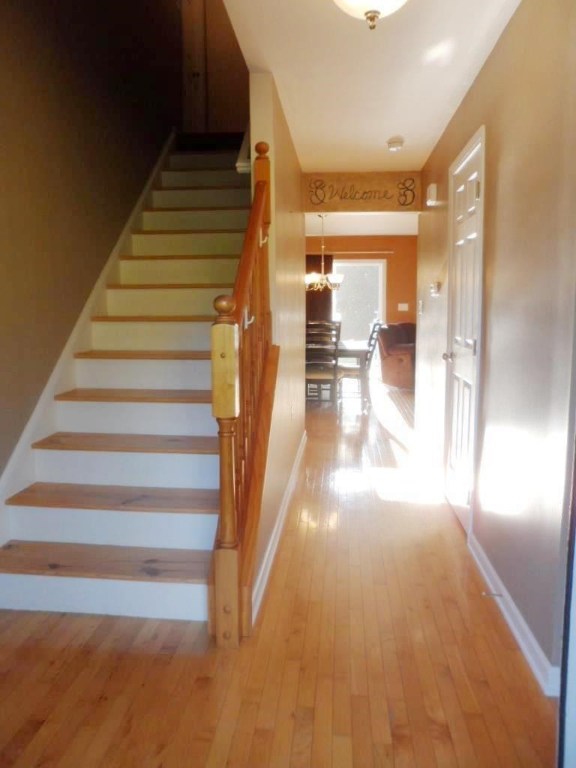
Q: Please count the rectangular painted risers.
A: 13